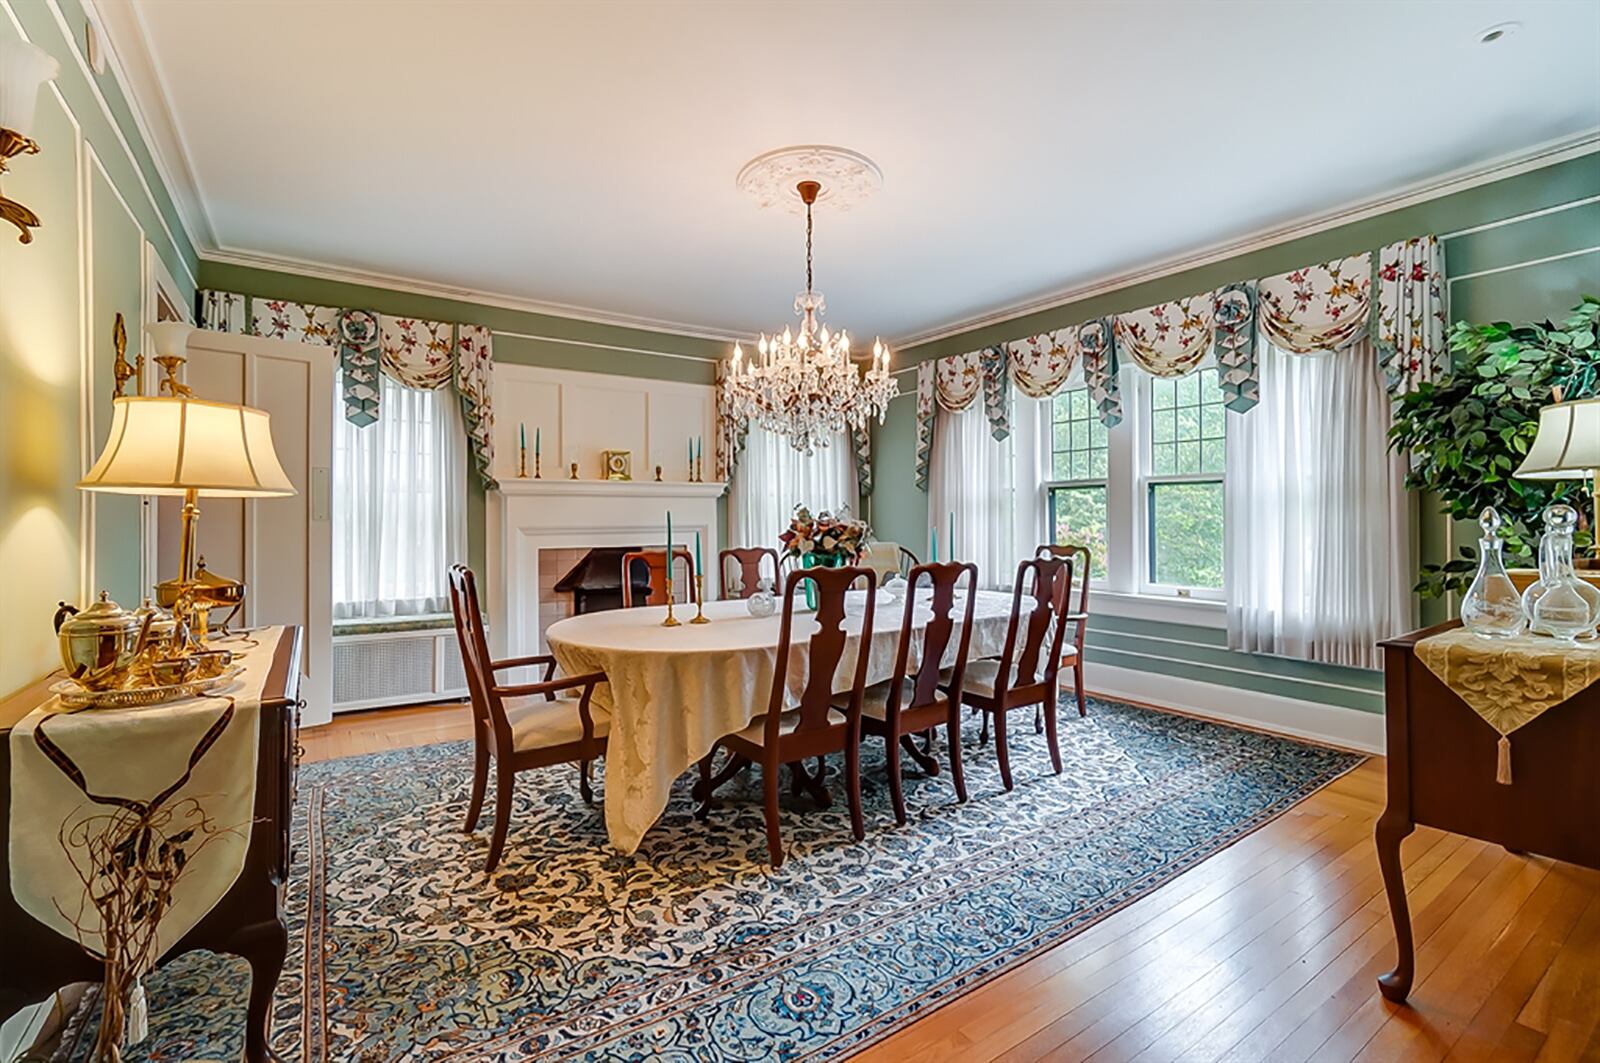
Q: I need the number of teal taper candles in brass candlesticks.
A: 8